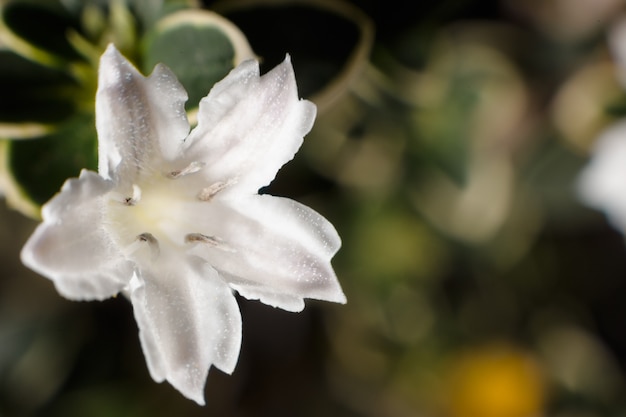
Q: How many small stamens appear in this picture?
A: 5